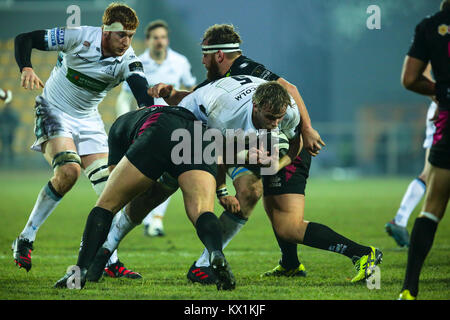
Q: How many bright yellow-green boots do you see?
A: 3